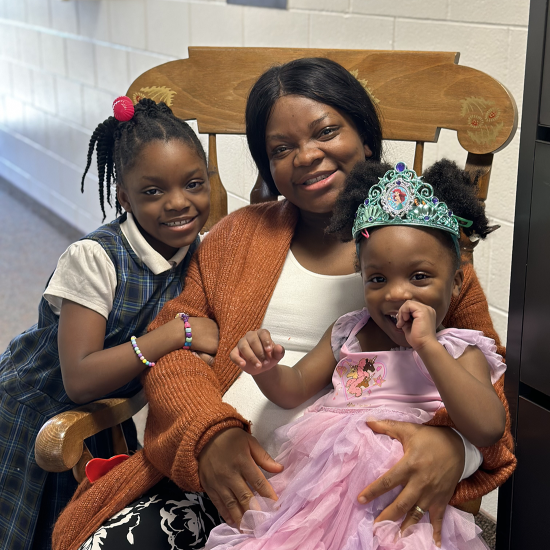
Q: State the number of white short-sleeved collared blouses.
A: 1